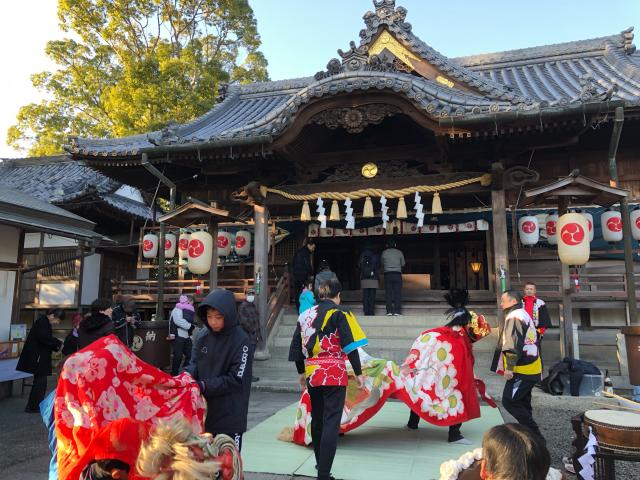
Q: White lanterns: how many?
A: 12